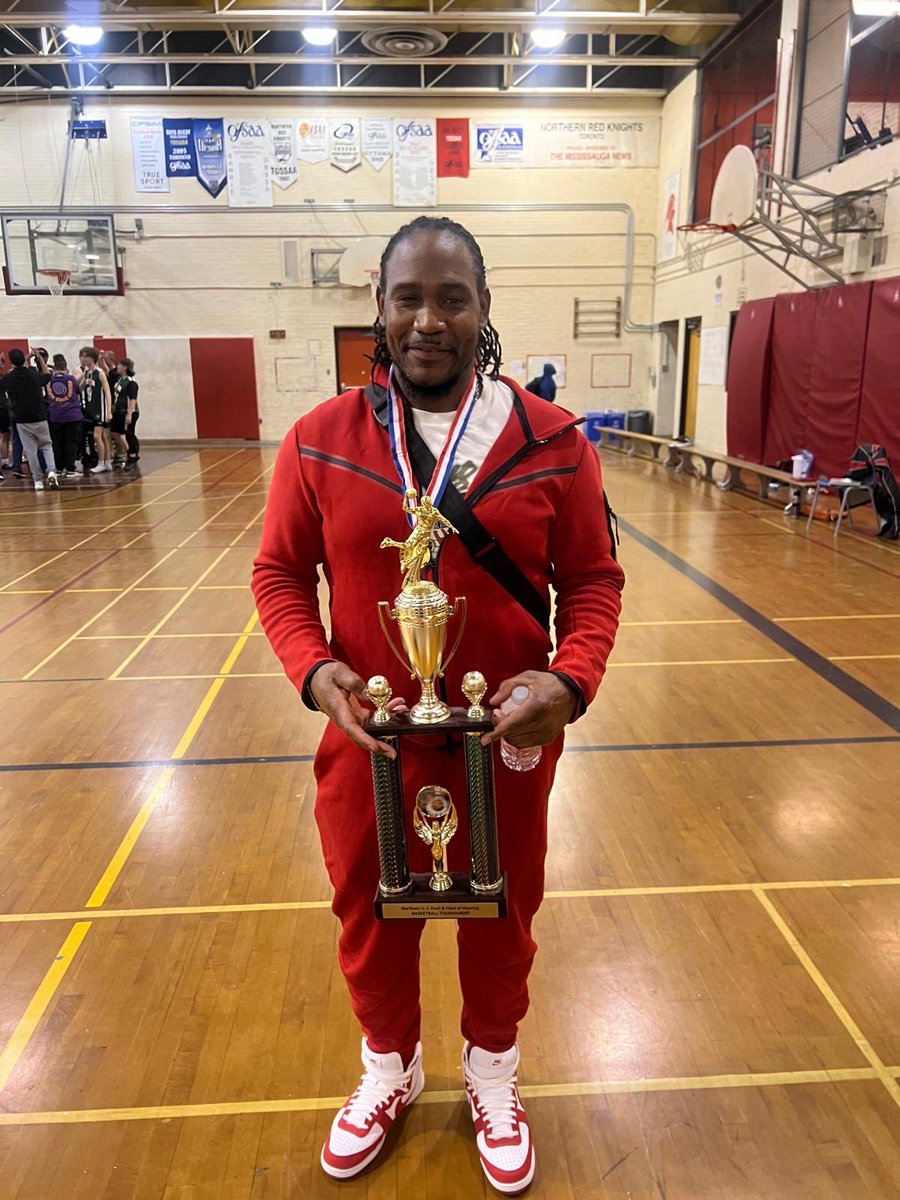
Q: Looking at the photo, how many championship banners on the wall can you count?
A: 11